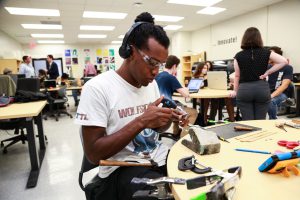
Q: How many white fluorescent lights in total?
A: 13